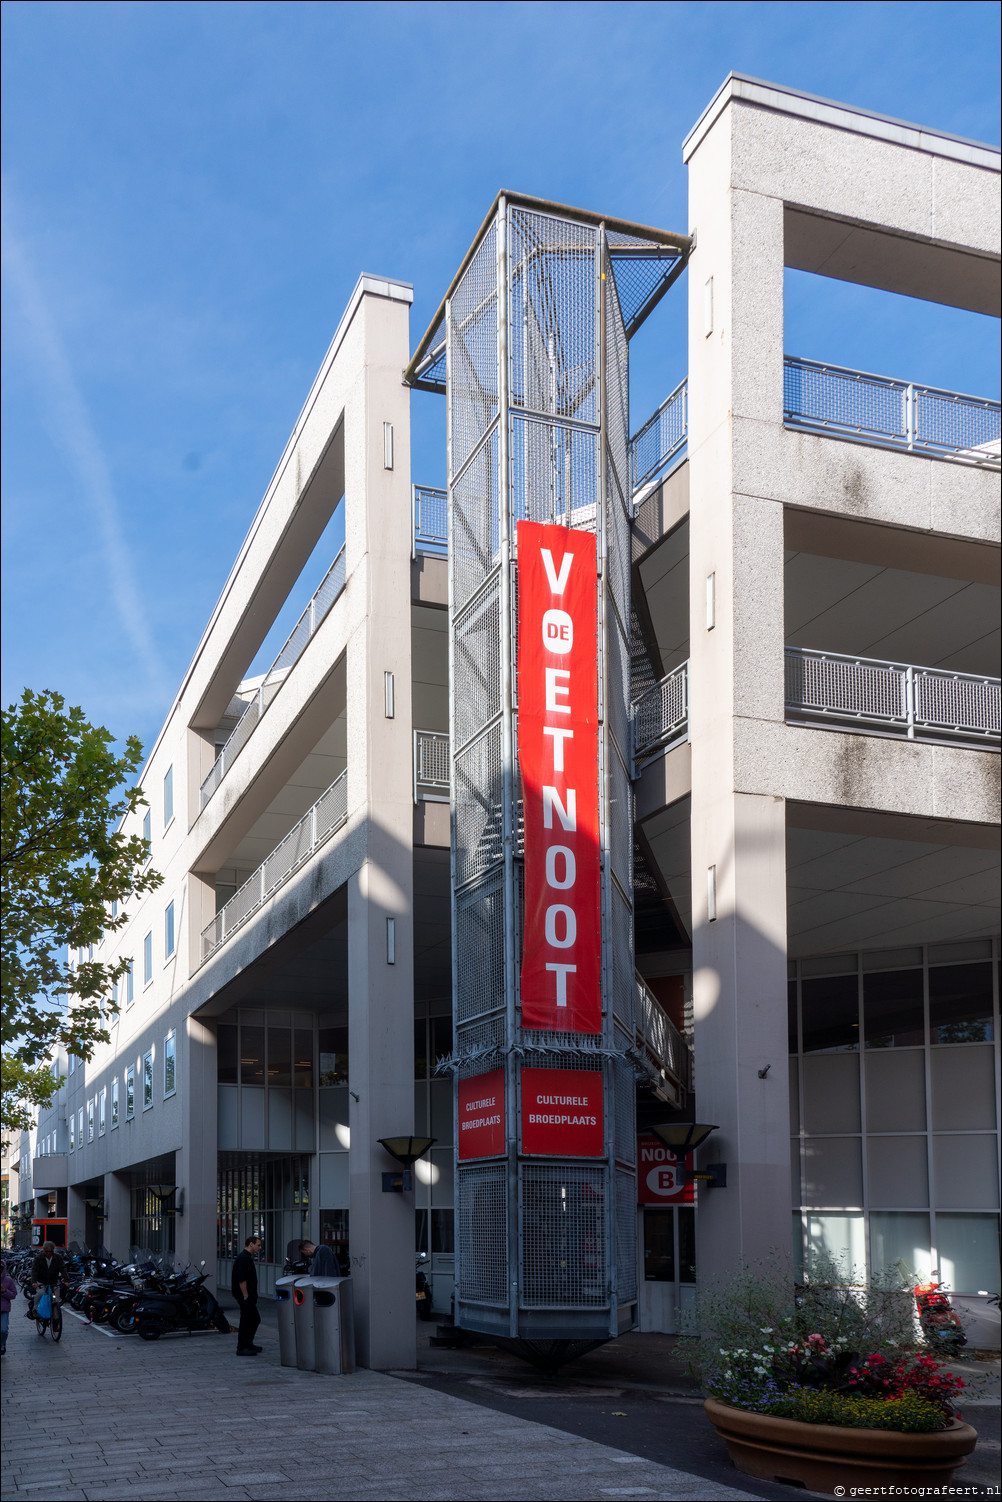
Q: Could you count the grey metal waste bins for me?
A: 3